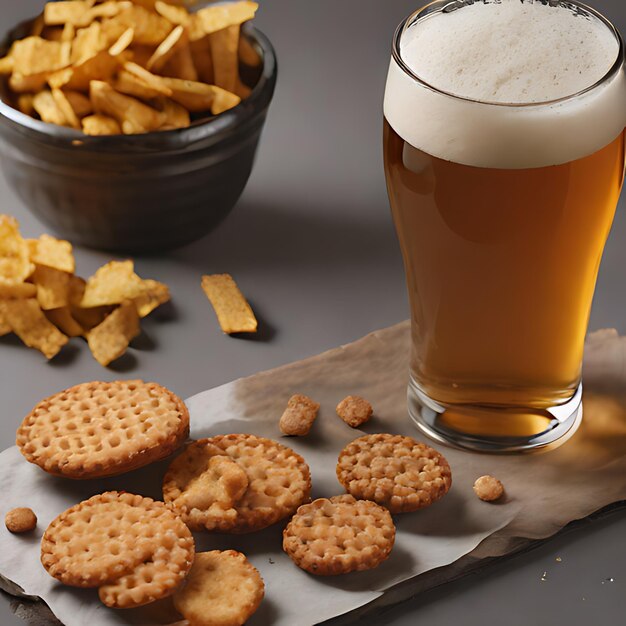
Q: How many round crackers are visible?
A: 7